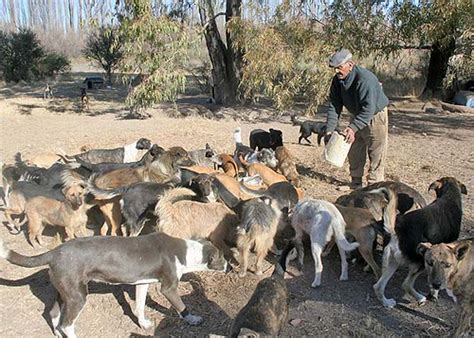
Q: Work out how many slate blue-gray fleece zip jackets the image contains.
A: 1